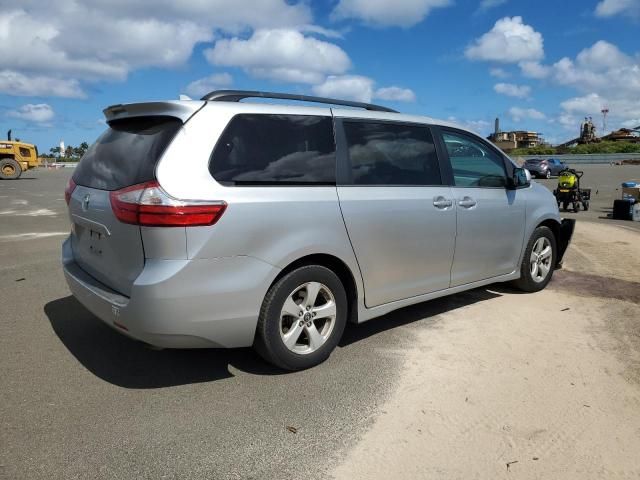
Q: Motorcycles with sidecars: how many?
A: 0